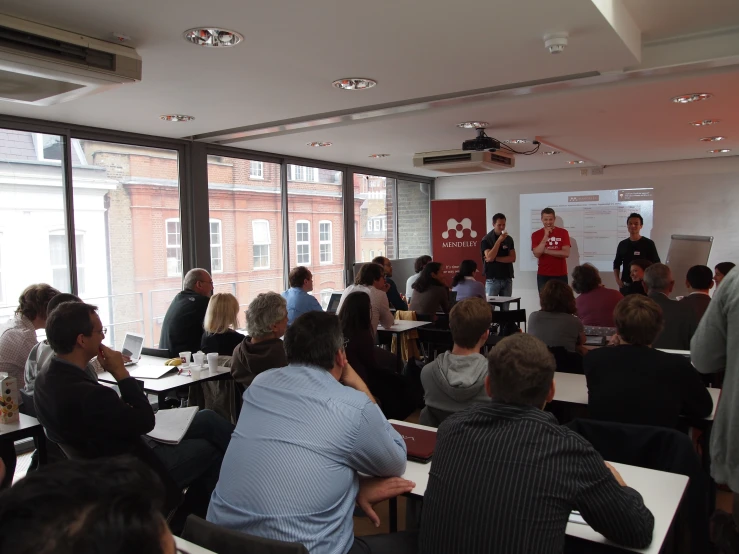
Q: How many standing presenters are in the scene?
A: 3